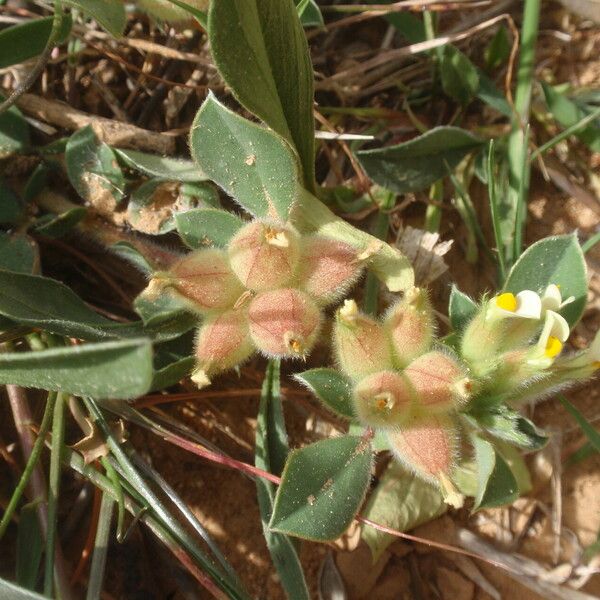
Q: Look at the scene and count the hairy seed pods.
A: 10